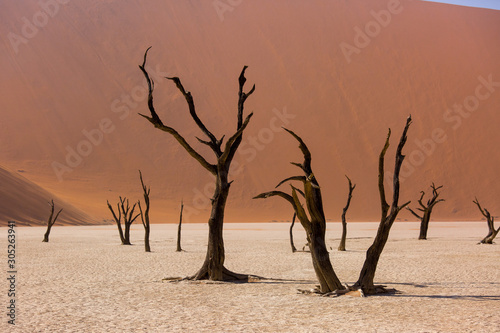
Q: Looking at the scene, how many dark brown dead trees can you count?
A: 11